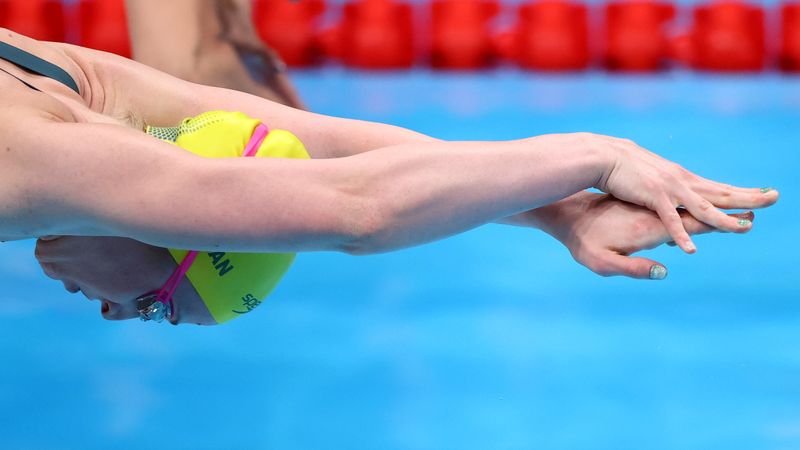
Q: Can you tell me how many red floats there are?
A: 9